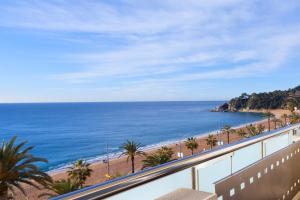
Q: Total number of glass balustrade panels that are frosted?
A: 4